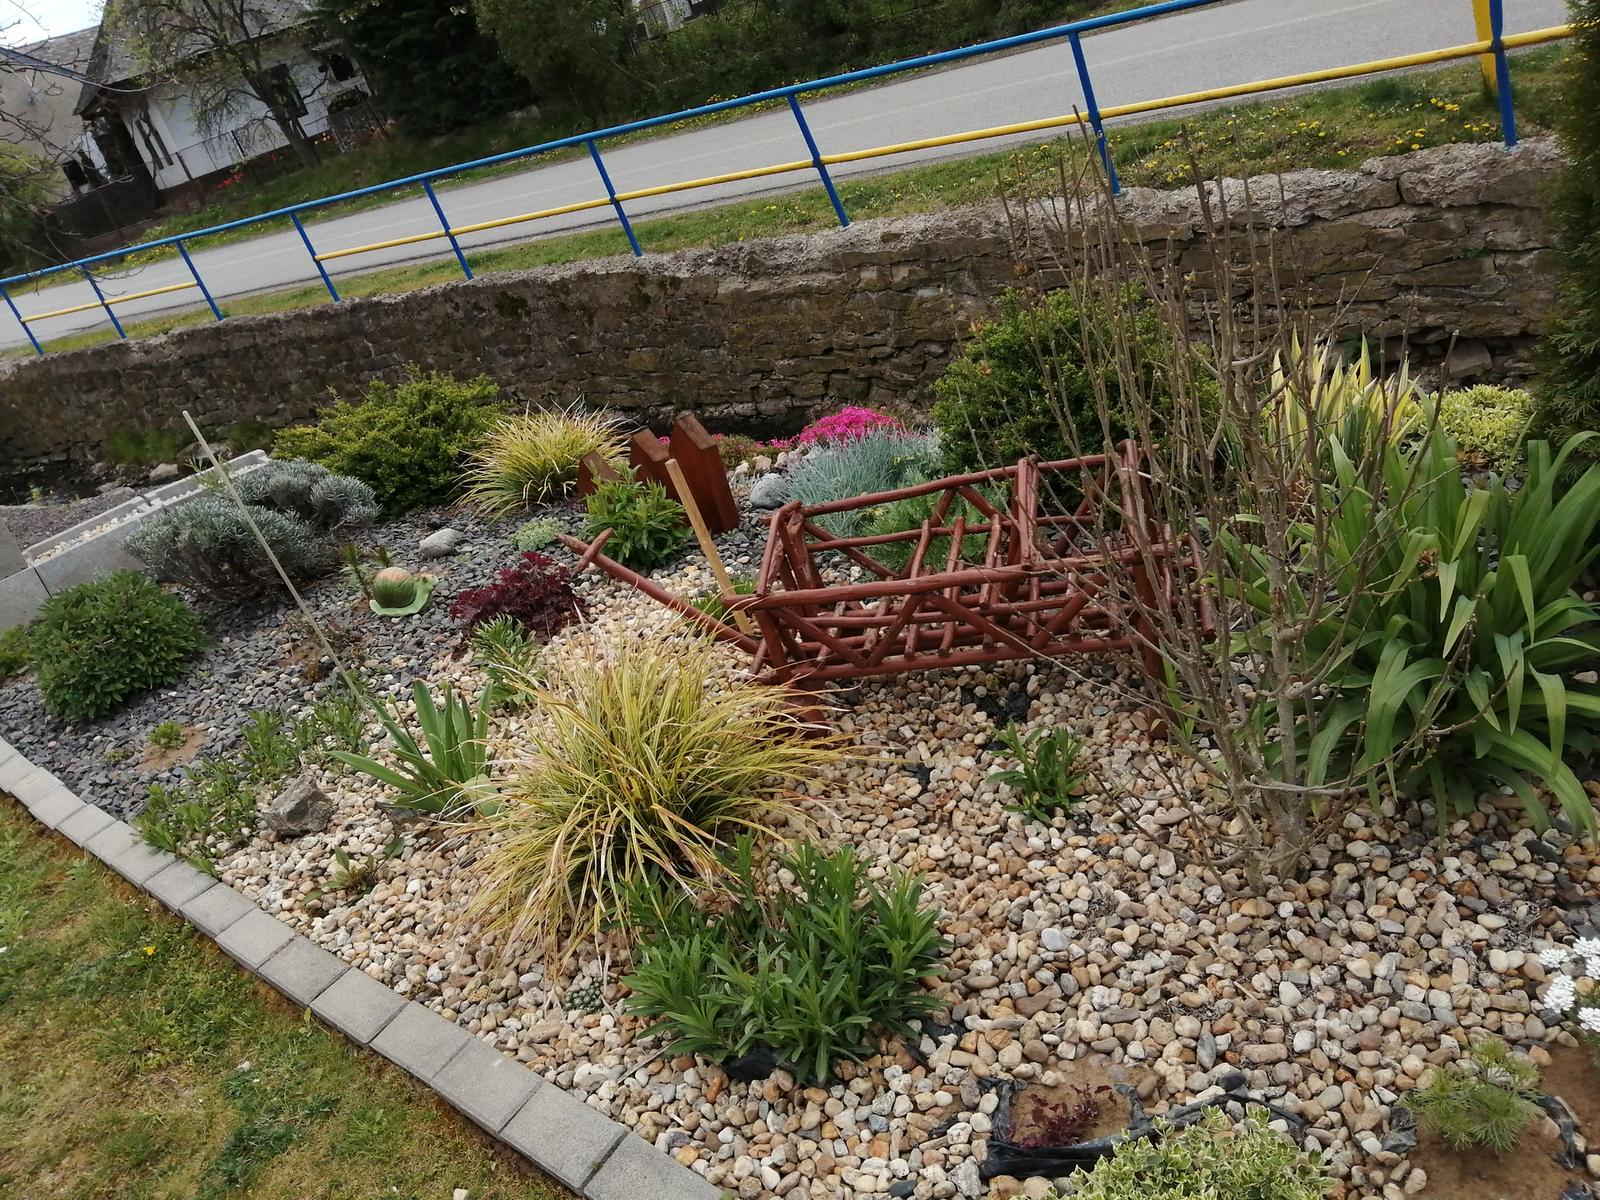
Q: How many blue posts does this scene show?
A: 9